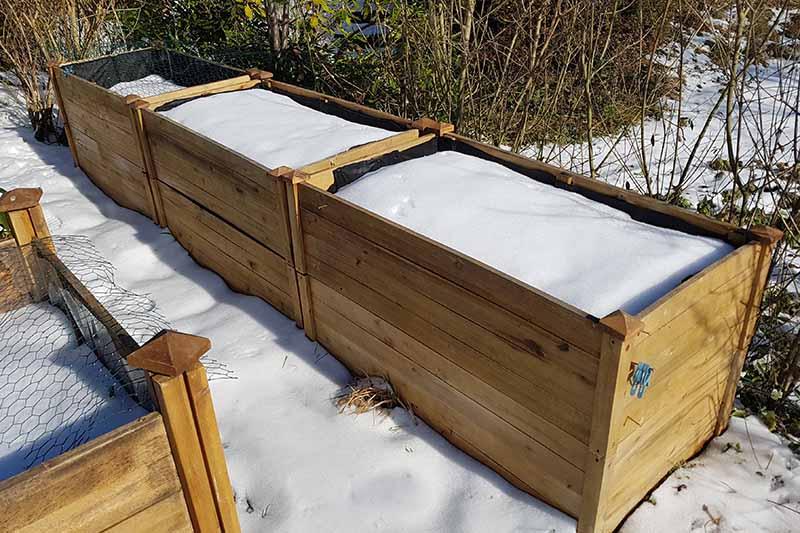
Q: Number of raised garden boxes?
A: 4